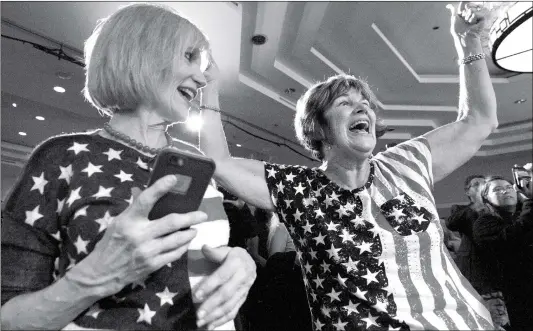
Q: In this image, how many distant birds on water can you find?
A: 0